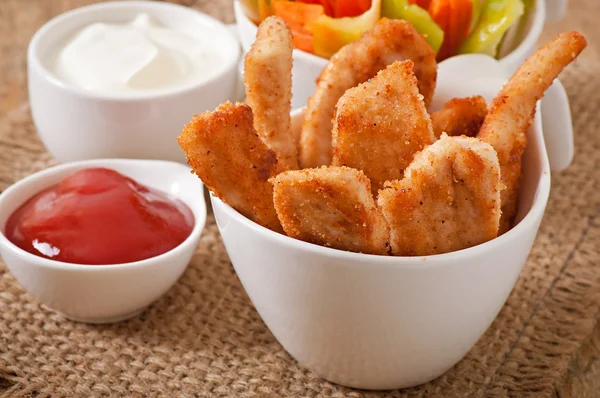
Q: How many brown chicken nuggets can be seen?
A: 8